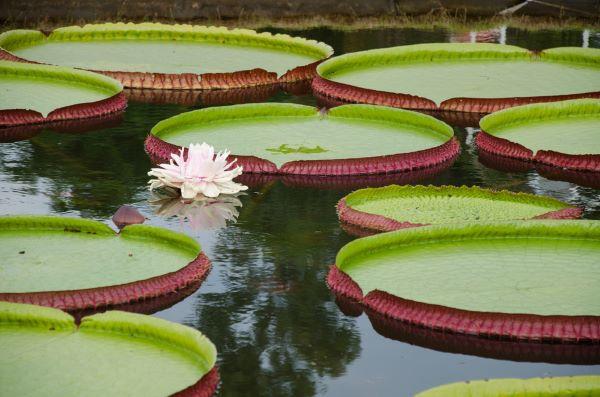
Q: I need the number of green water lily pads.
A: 10